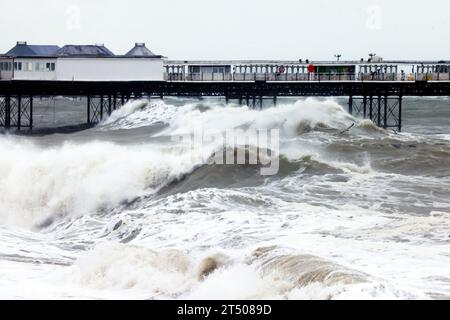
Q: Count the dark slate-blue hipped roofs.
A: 3